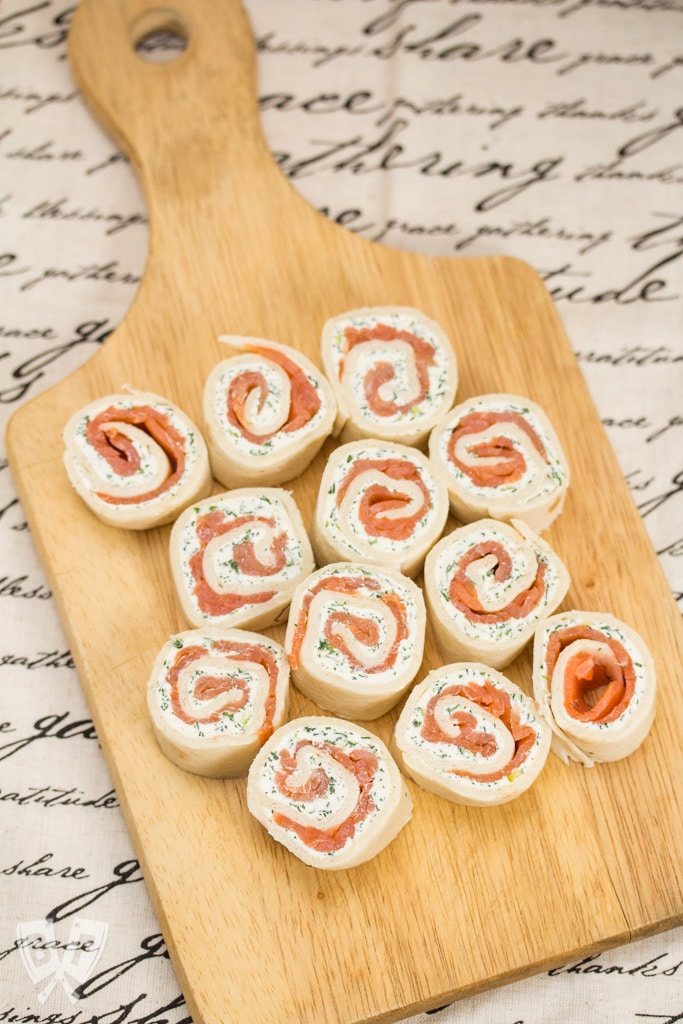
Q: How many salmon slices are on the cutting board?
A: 12